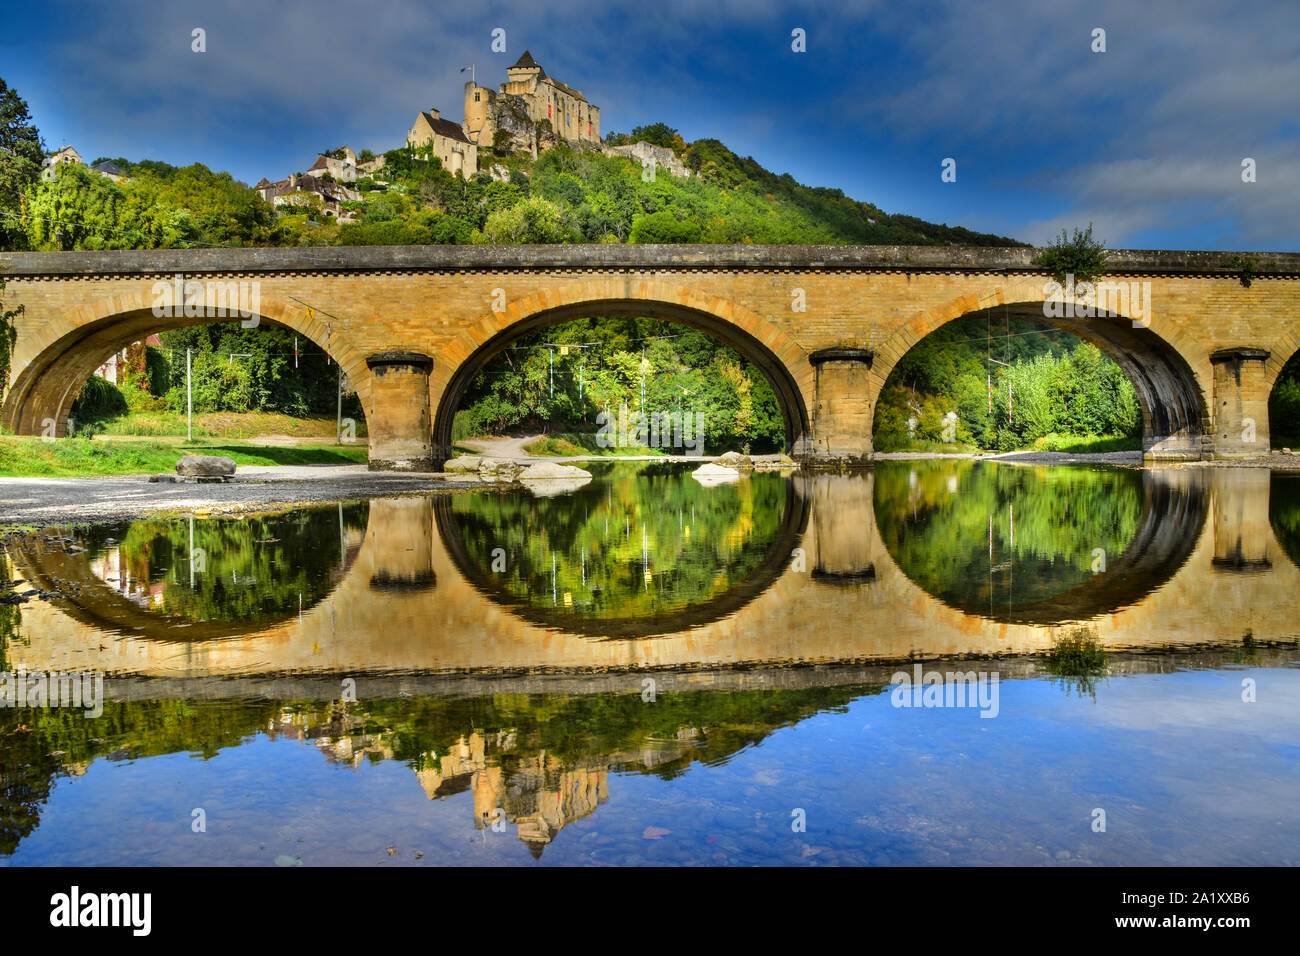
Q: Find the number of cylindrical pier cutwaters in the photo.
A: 3